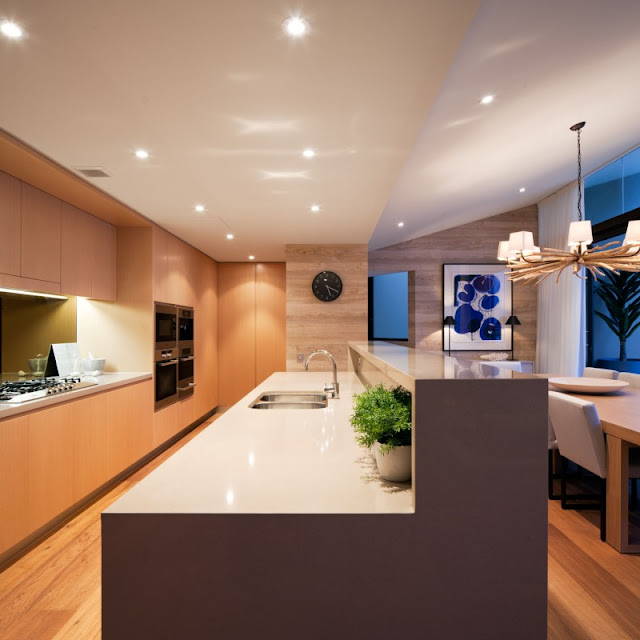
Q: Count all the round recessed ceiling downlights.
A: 11